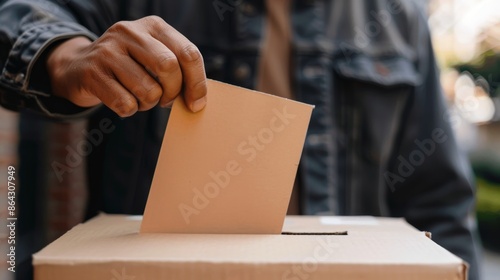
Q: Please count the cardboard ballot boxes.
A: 1